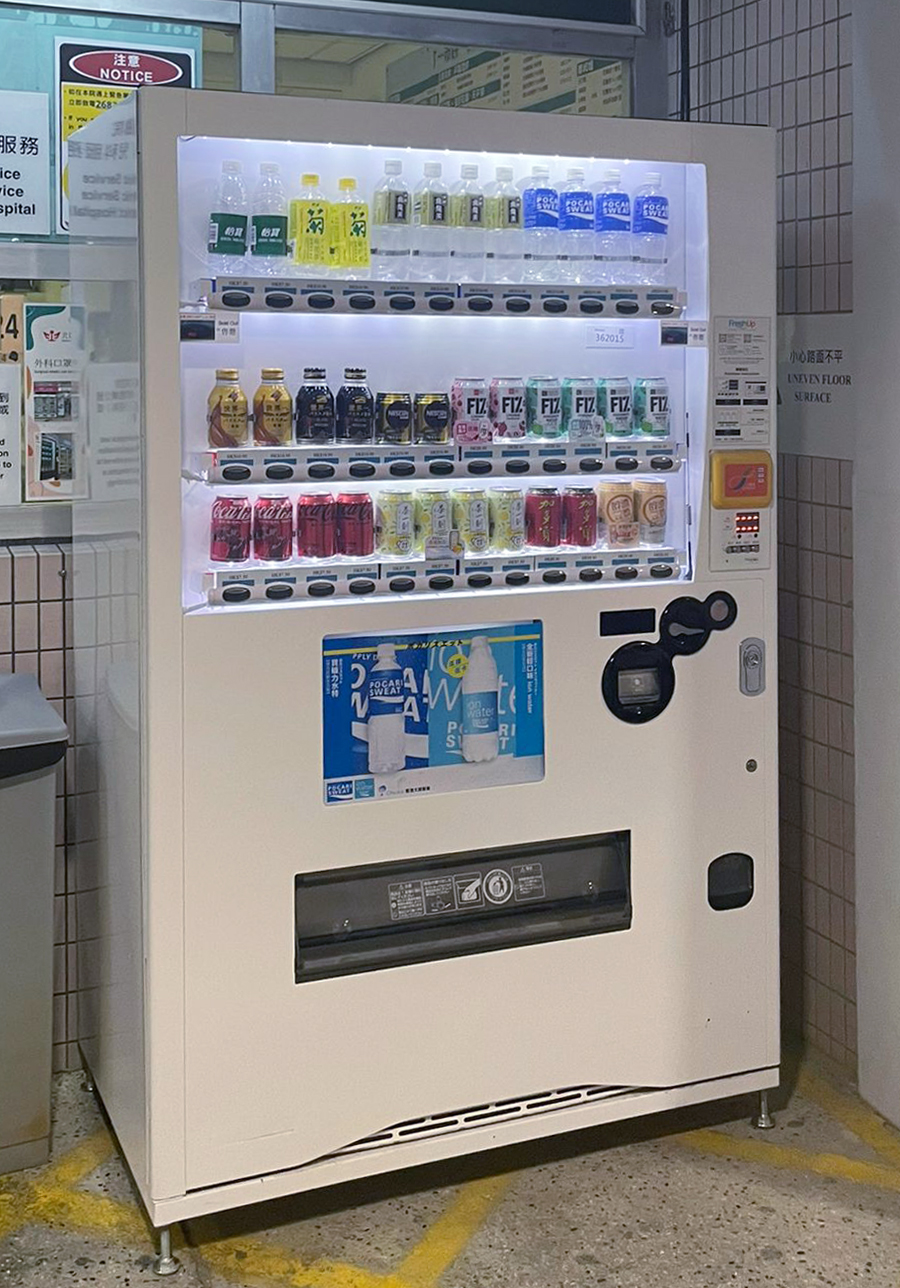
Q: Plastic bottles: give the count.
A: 12